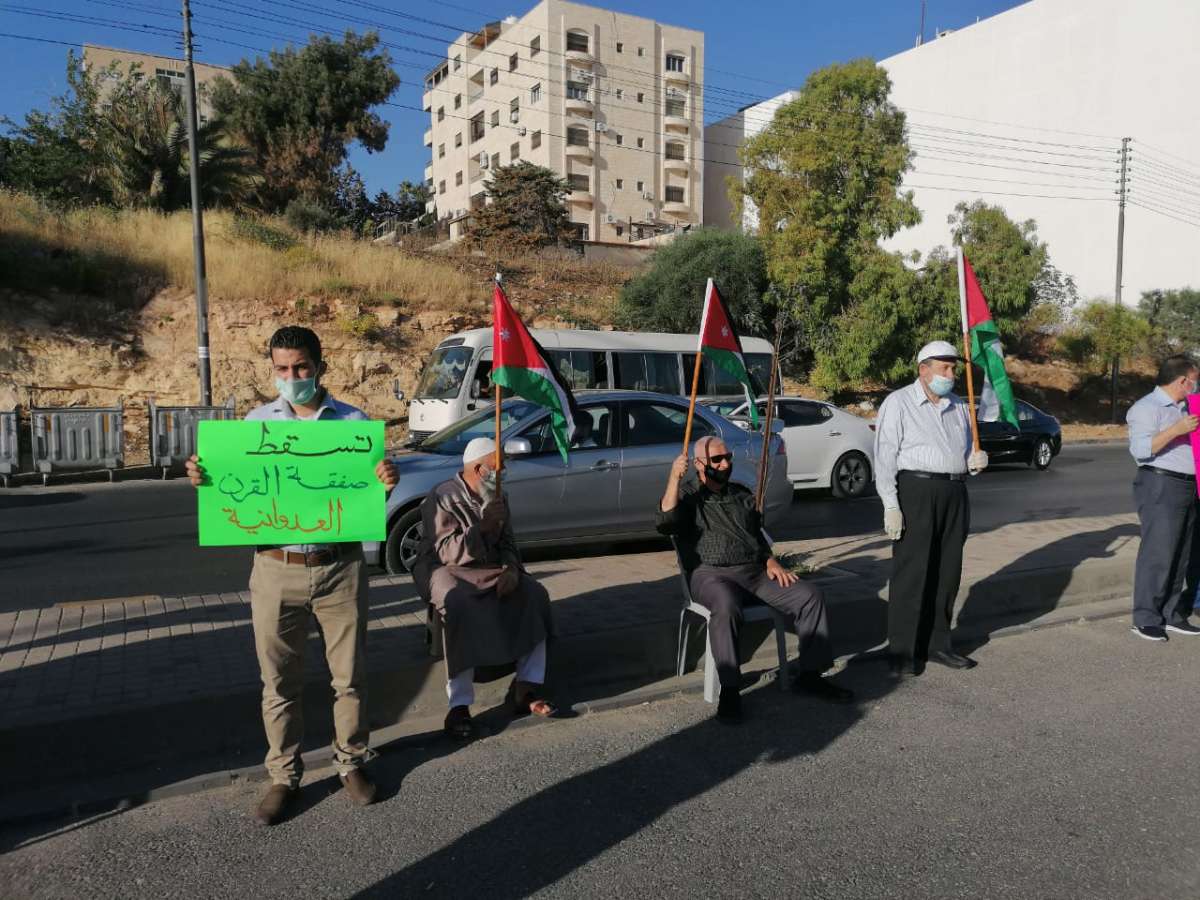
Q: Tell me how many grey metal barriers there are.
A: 3